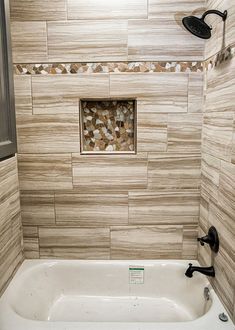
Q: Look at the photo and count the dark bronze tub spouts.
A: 1